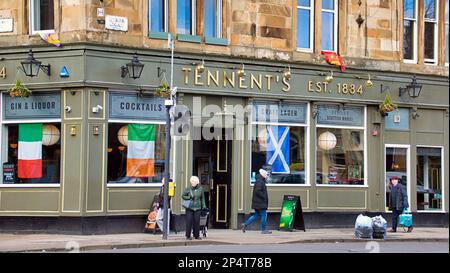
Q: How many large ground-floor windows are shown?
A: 4